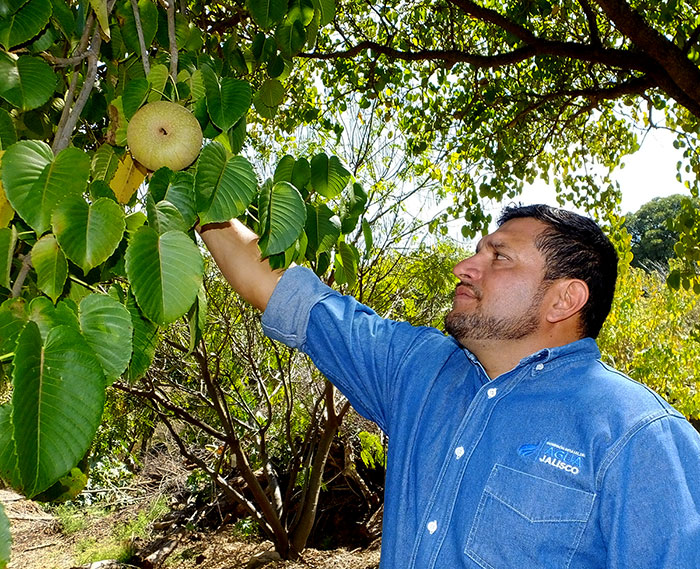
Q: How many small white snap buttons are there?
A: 4